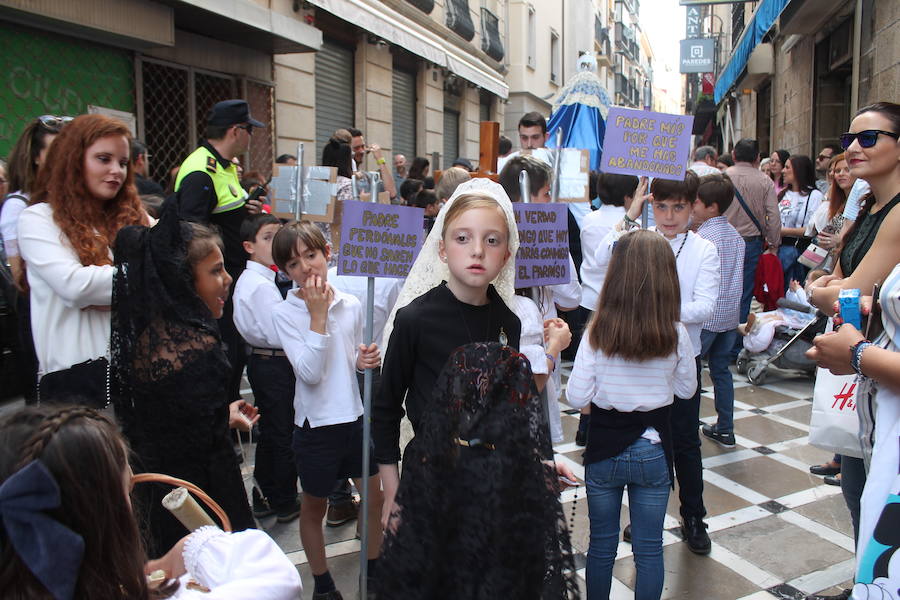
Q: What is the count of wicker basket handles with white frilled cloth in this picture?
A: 1